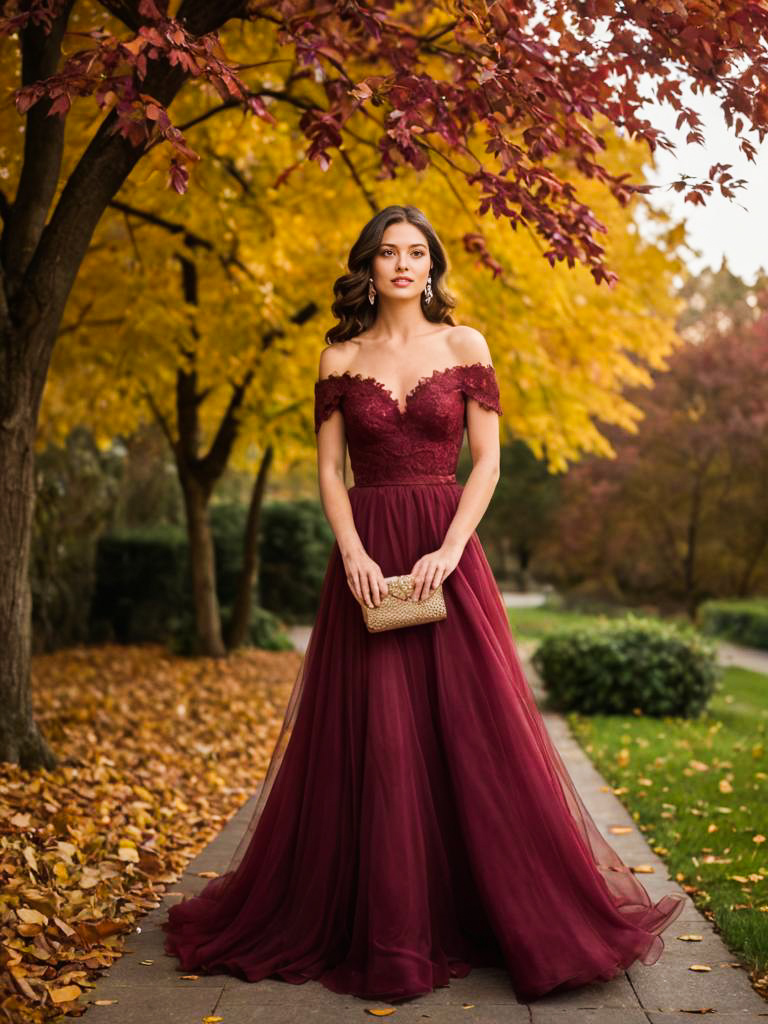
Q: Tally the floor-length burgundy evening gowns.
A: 1